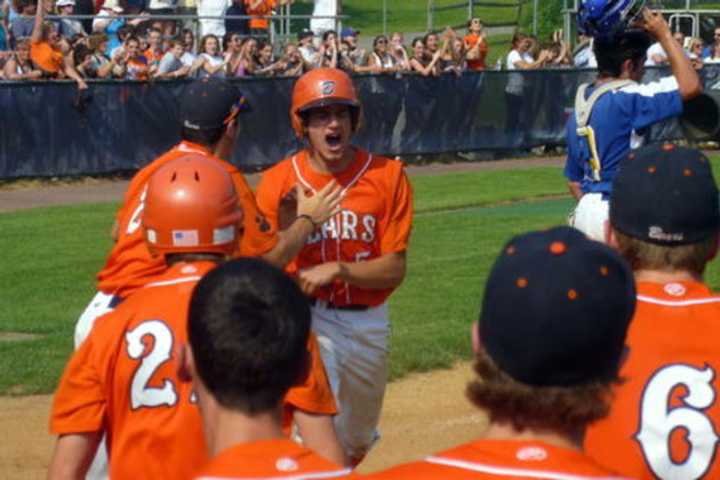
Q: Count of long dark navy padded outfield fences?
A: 1